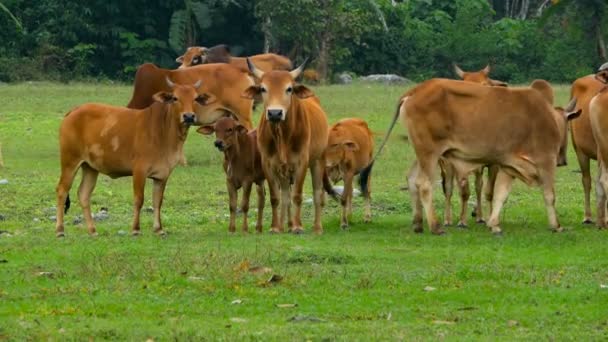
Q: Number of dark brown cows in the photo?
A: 1